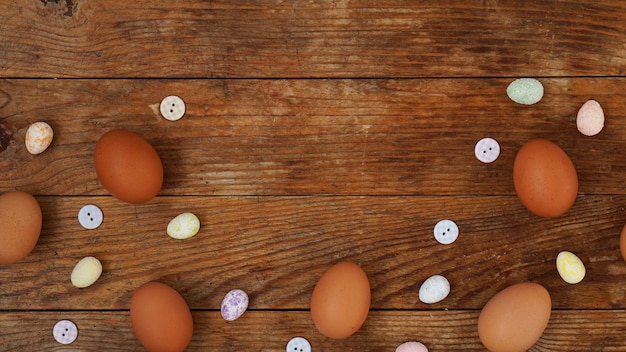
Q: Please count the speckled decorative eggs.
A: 9